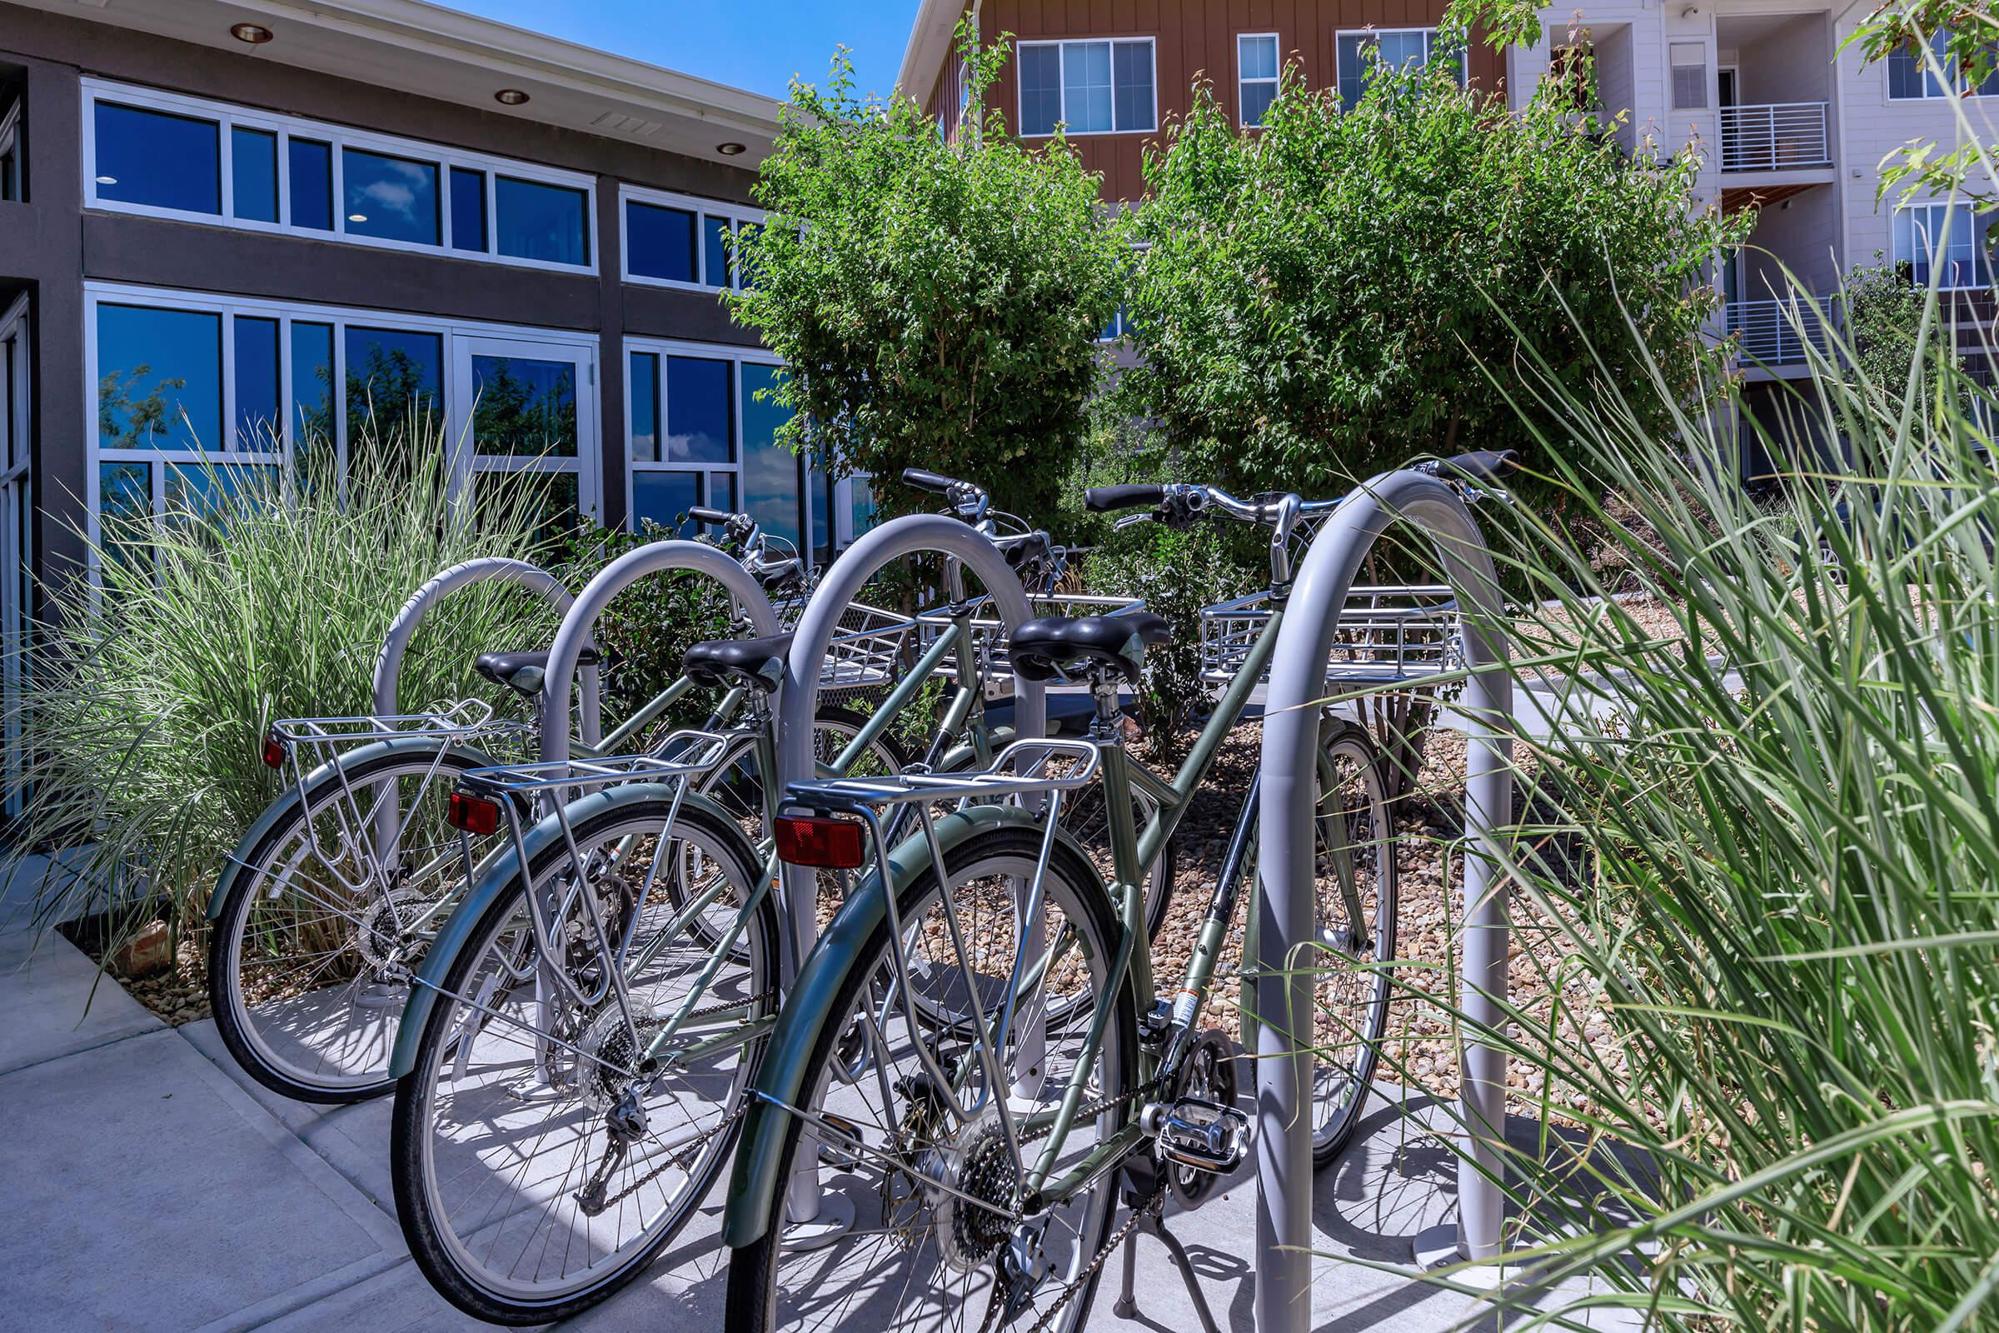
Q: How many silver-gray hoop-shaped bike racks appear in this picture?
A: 4